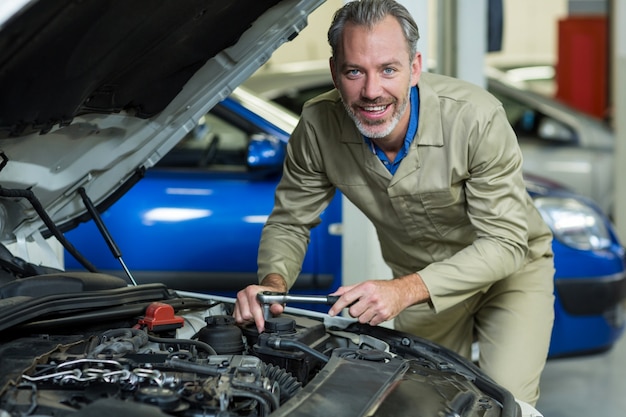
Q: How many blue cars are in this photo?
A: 1